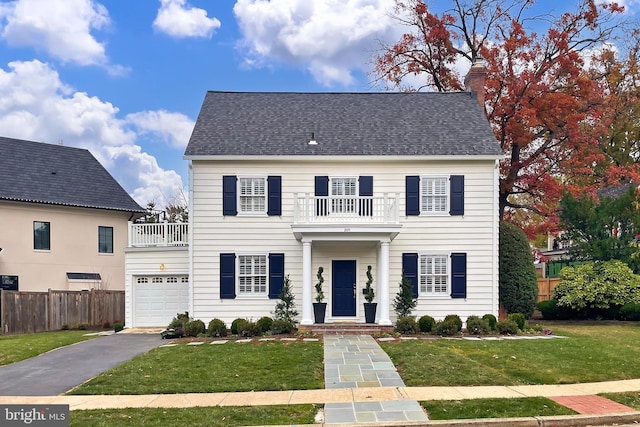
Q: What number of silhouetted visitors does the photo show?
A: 0